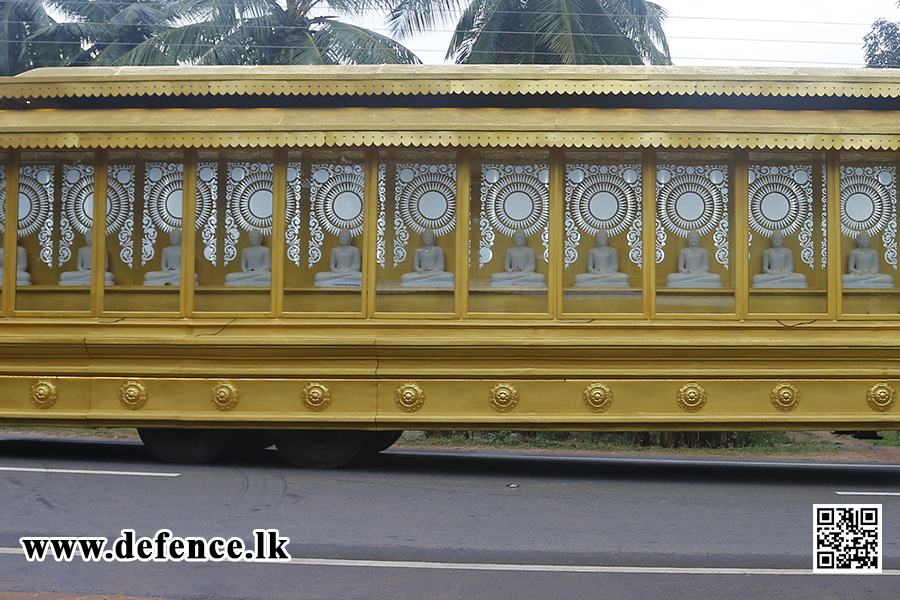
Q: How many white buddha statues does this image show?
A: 11